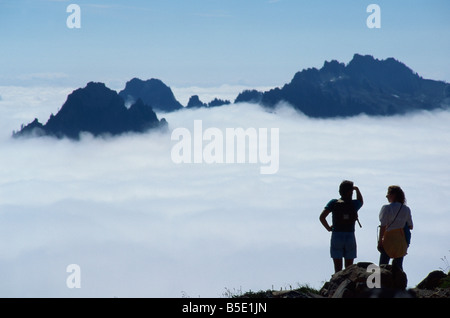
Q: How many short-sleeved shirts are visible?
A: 2